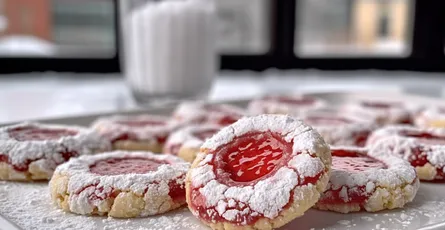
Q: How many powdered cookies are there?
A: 12